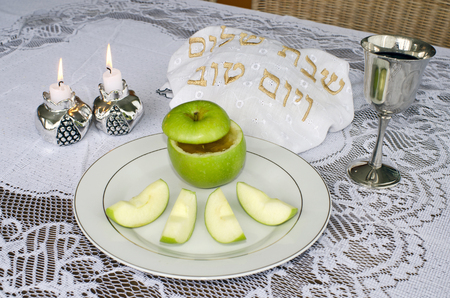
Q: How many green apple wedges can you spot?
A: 4